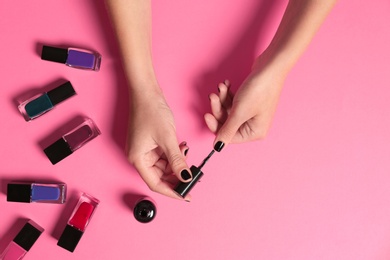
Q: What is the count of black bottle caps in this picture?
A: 7